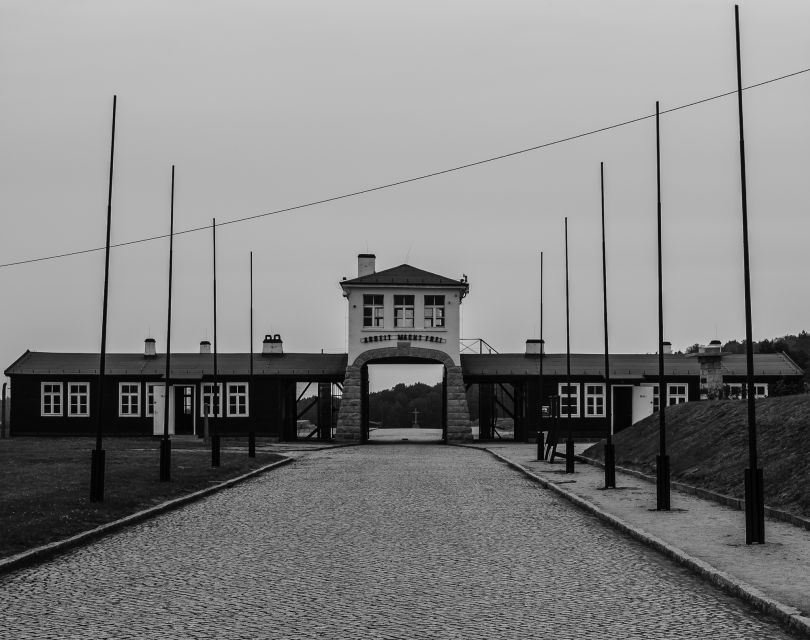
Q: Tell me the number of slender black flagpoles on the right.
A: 5